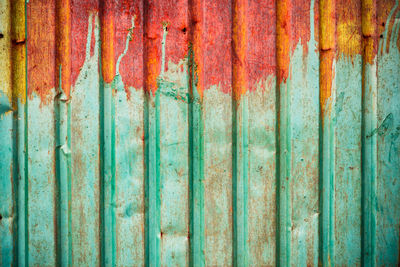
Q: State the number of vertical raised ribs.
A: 9